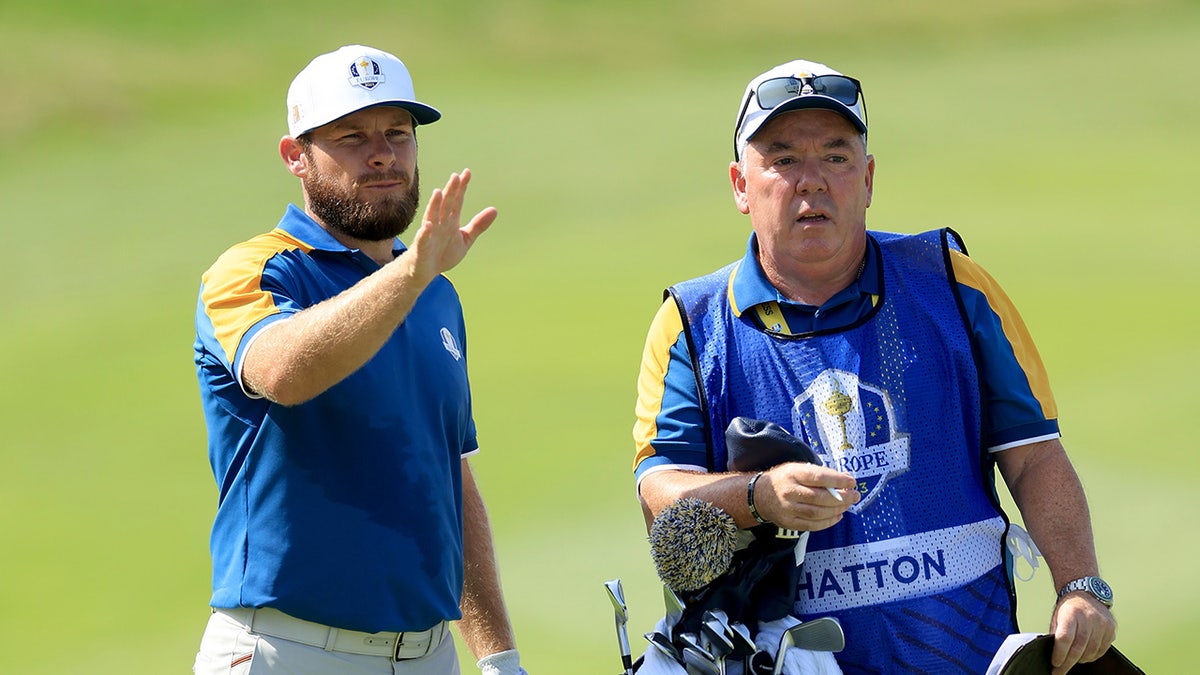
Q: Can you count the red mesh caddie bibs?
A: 0